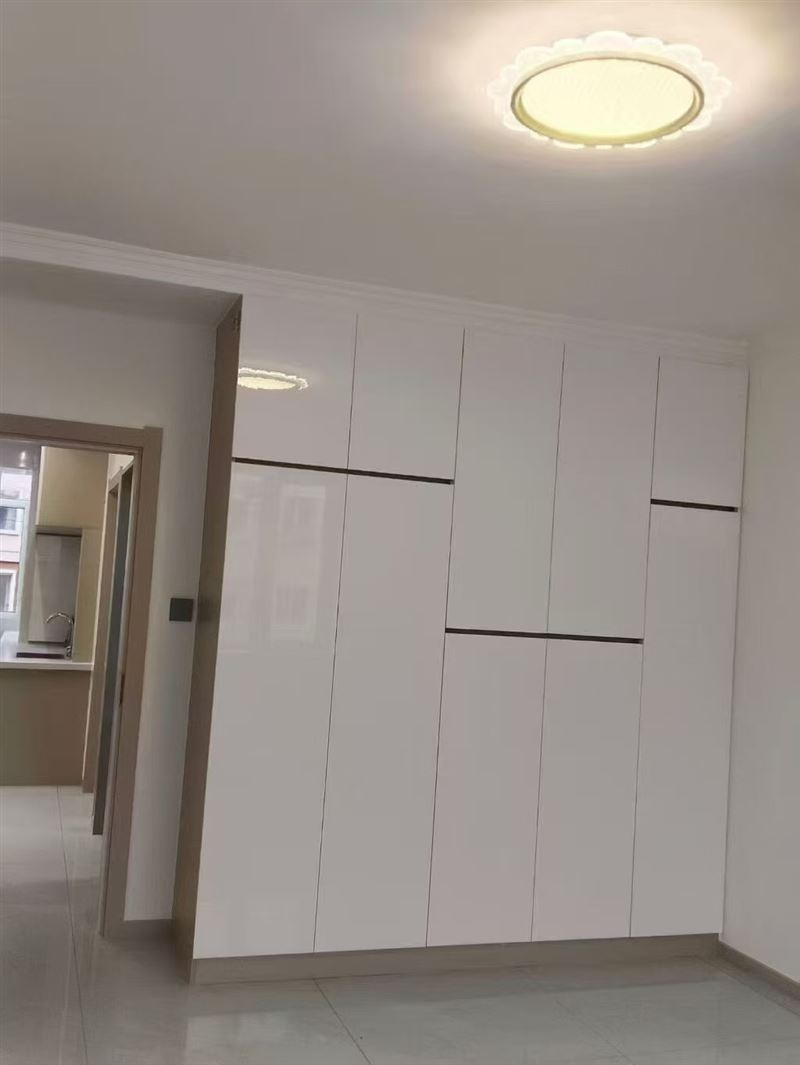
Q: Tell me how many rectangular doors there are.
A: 10